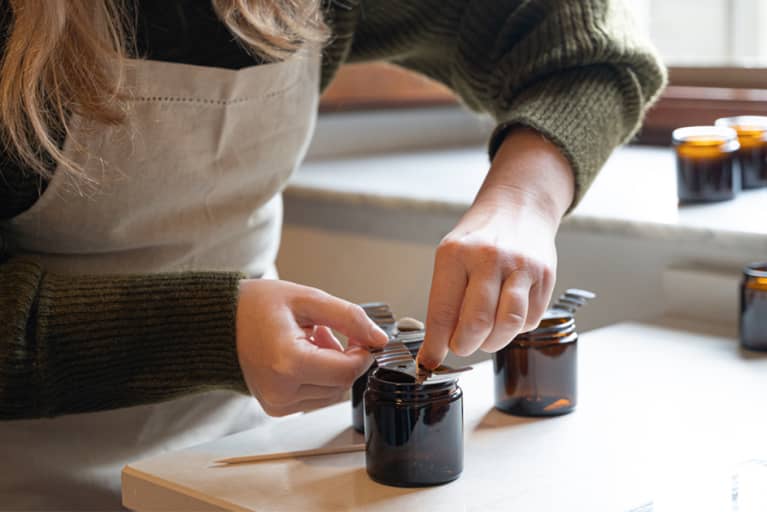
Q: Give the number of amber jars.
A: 6